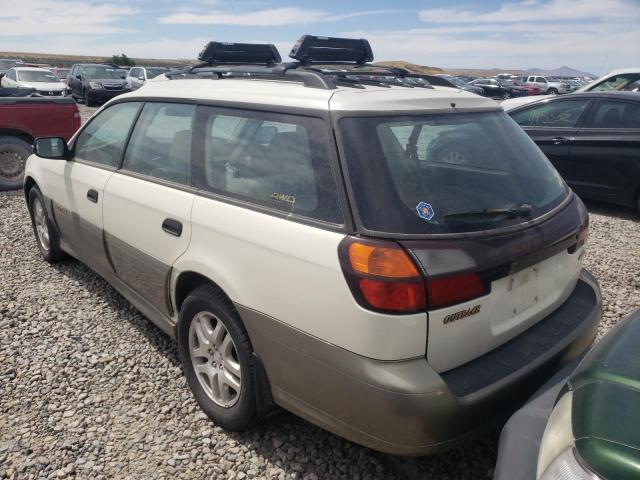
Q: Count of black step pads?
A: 1